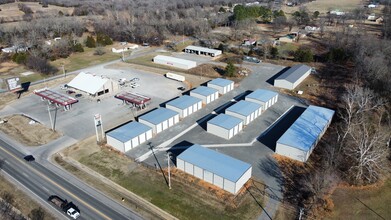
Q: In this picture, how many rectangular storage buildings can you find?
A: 11